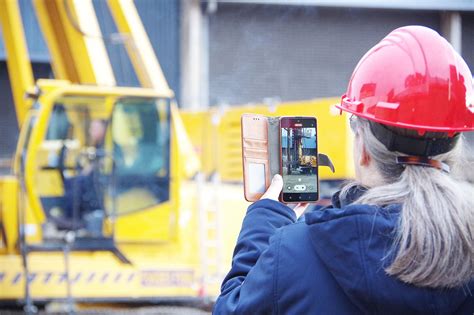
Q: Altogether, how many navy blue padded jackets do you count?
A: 1